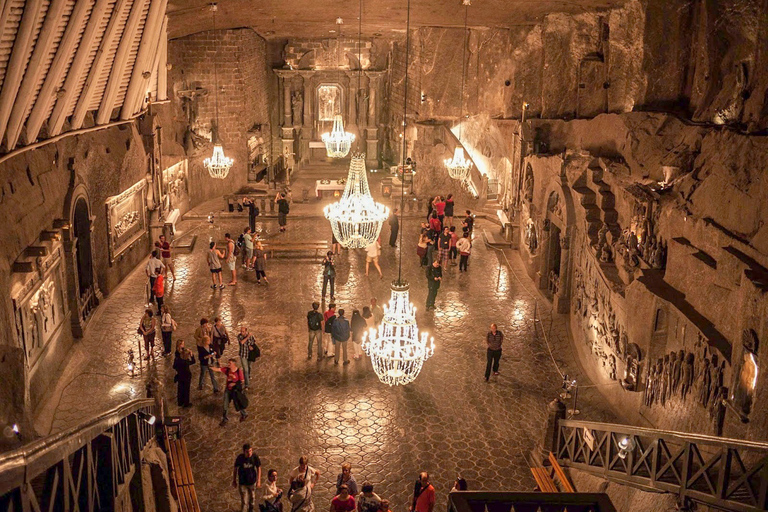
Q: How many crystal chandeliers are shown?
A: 5